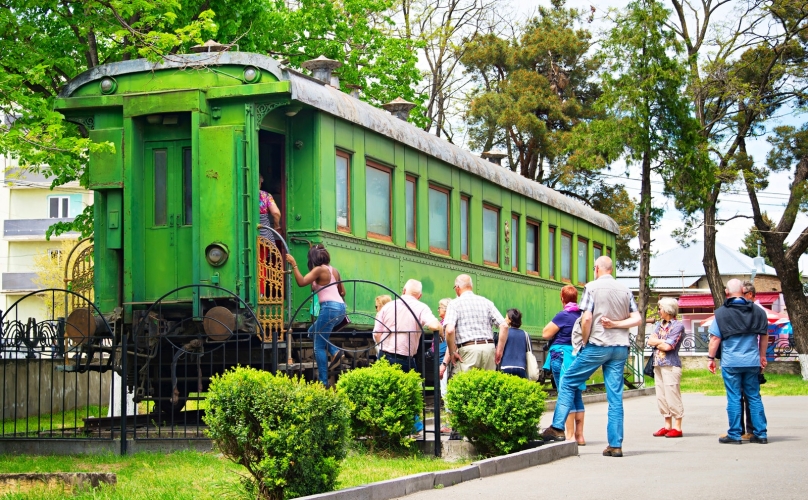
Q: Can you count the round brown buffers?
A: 2